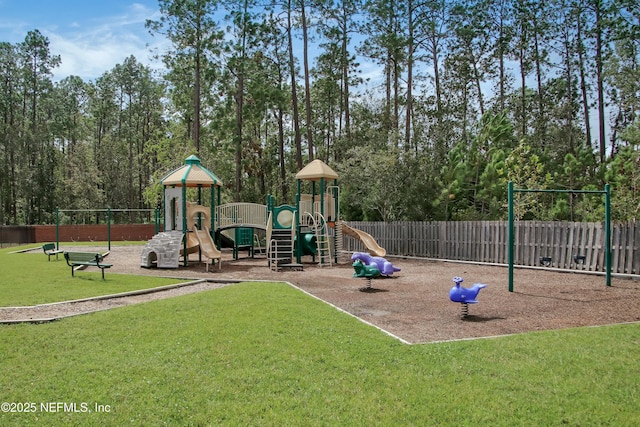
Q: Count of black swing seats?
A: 2